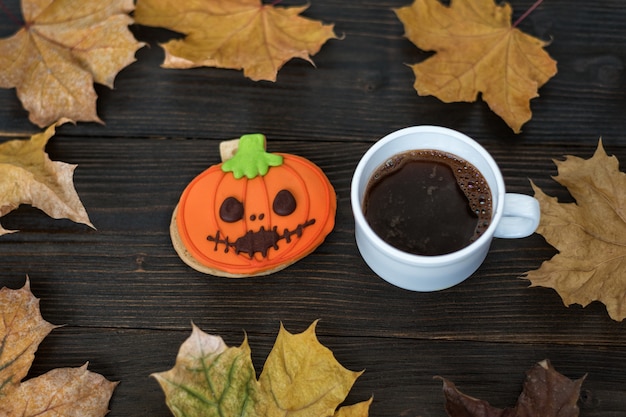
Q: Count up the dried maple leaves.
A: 8